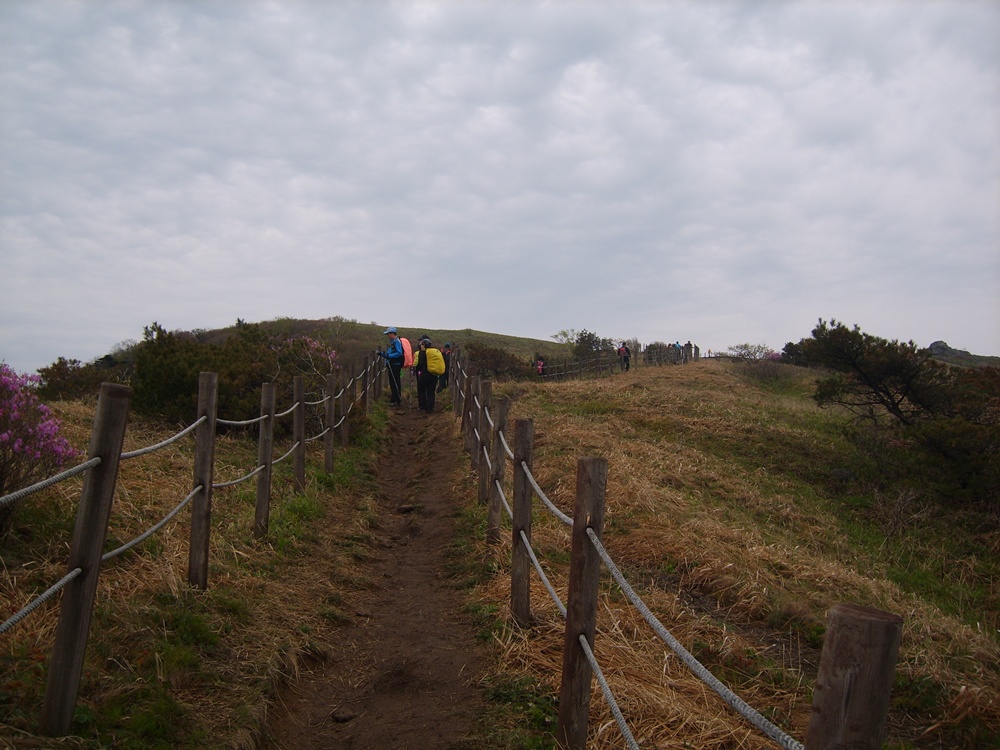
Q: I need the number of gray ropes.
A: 4